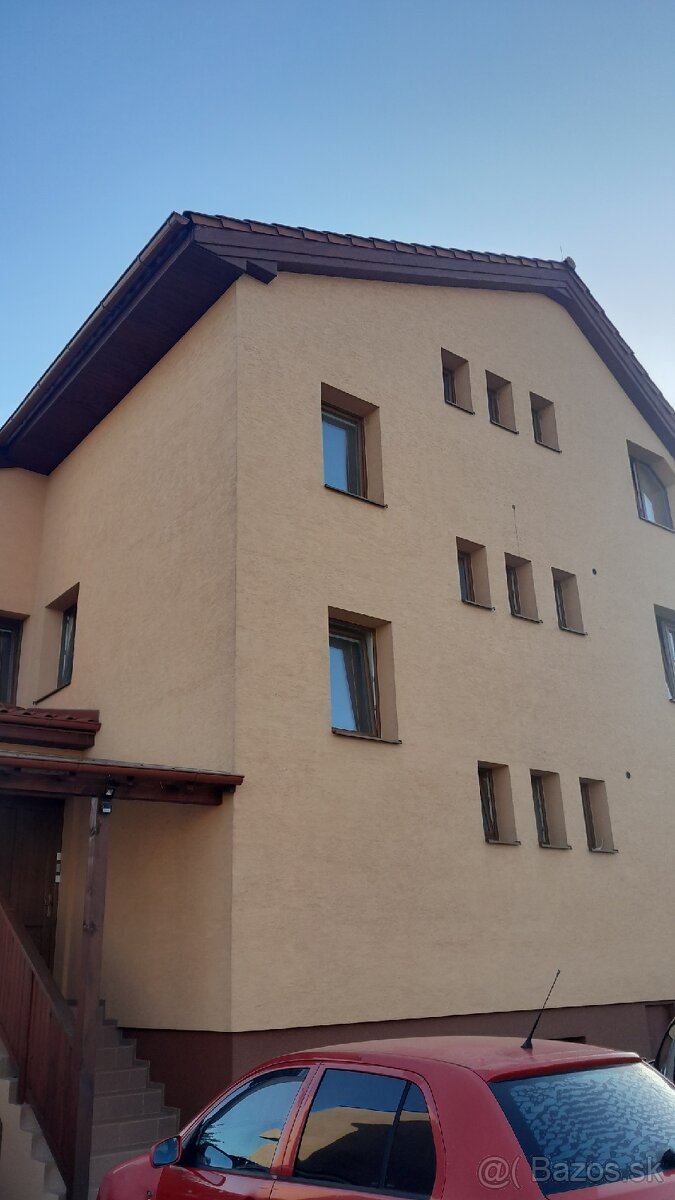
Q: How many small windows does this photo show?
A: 9